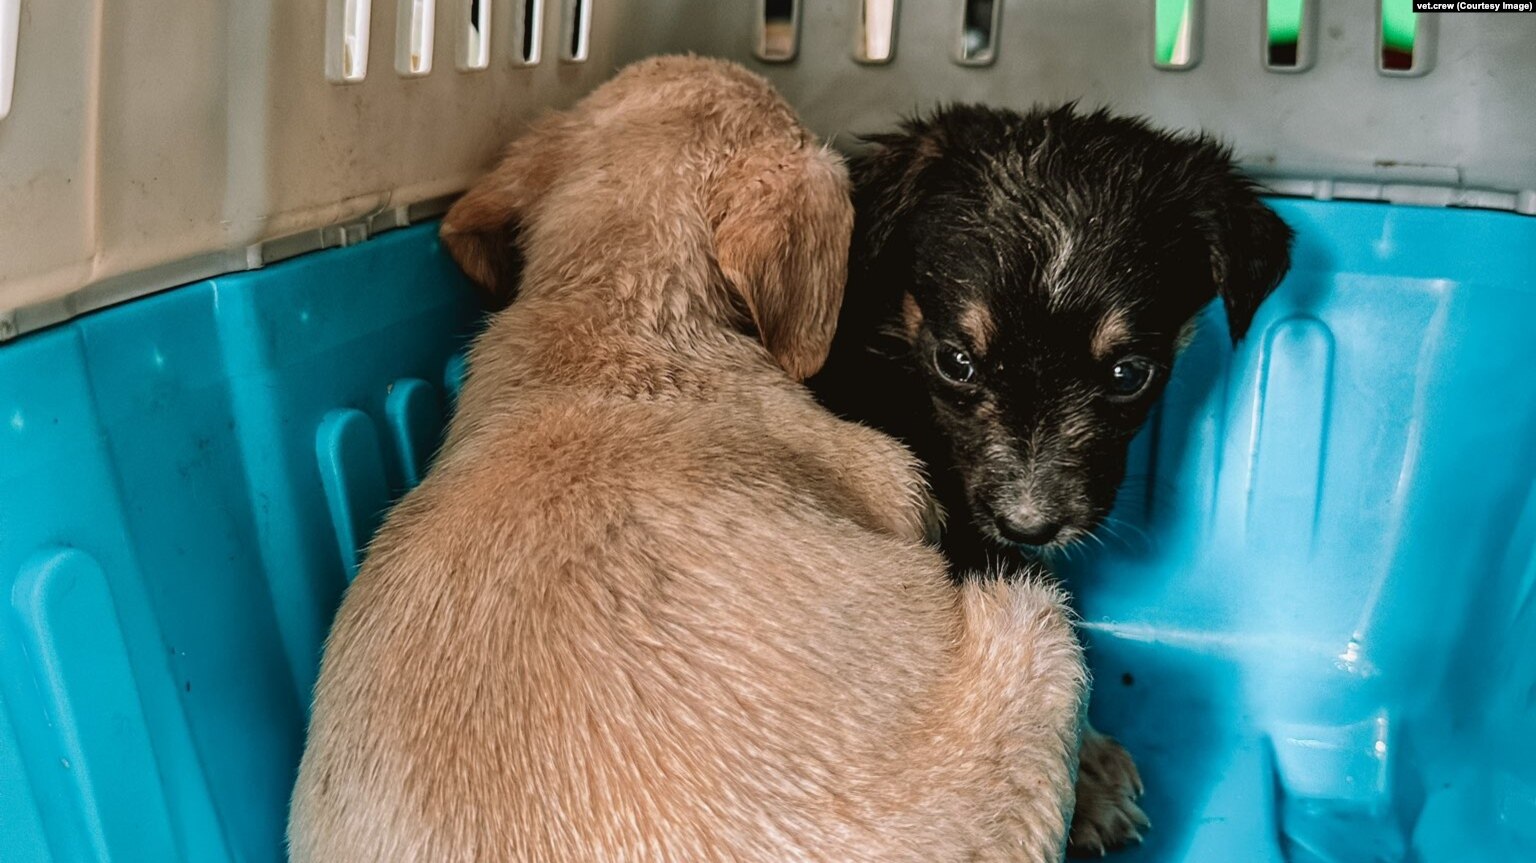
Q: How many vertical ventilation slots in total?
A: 12